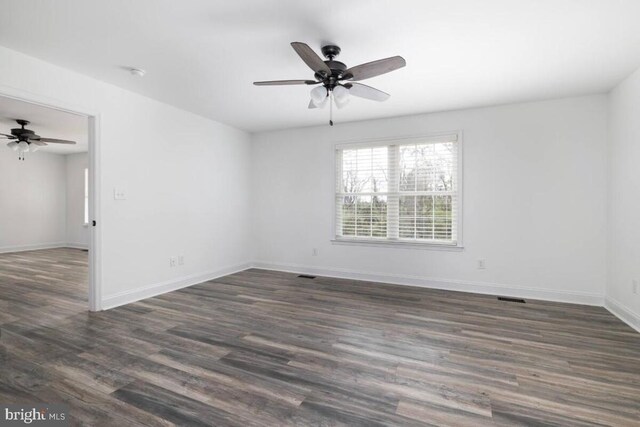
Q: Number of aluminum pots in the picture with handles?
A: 0